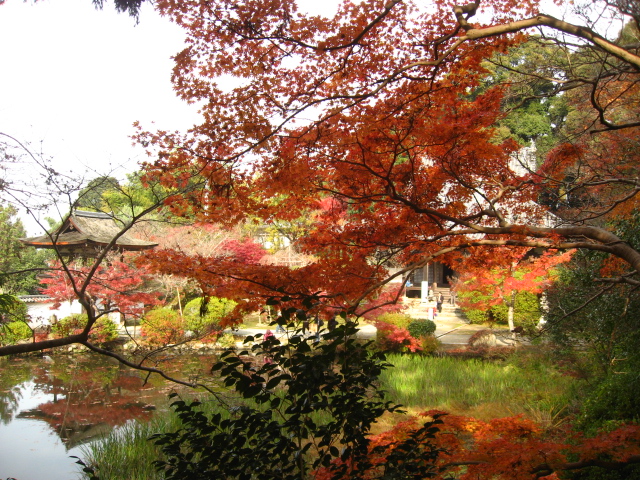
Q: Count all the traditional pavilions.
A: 1